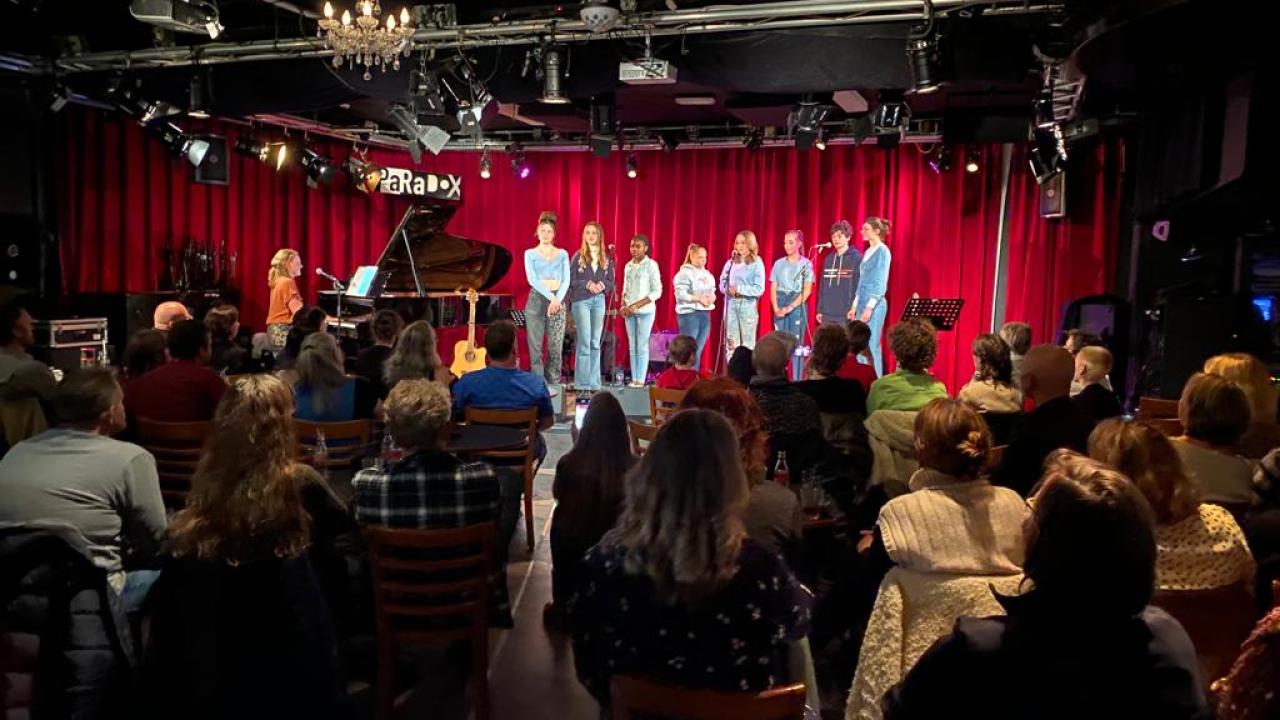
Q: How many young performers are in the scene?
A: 8